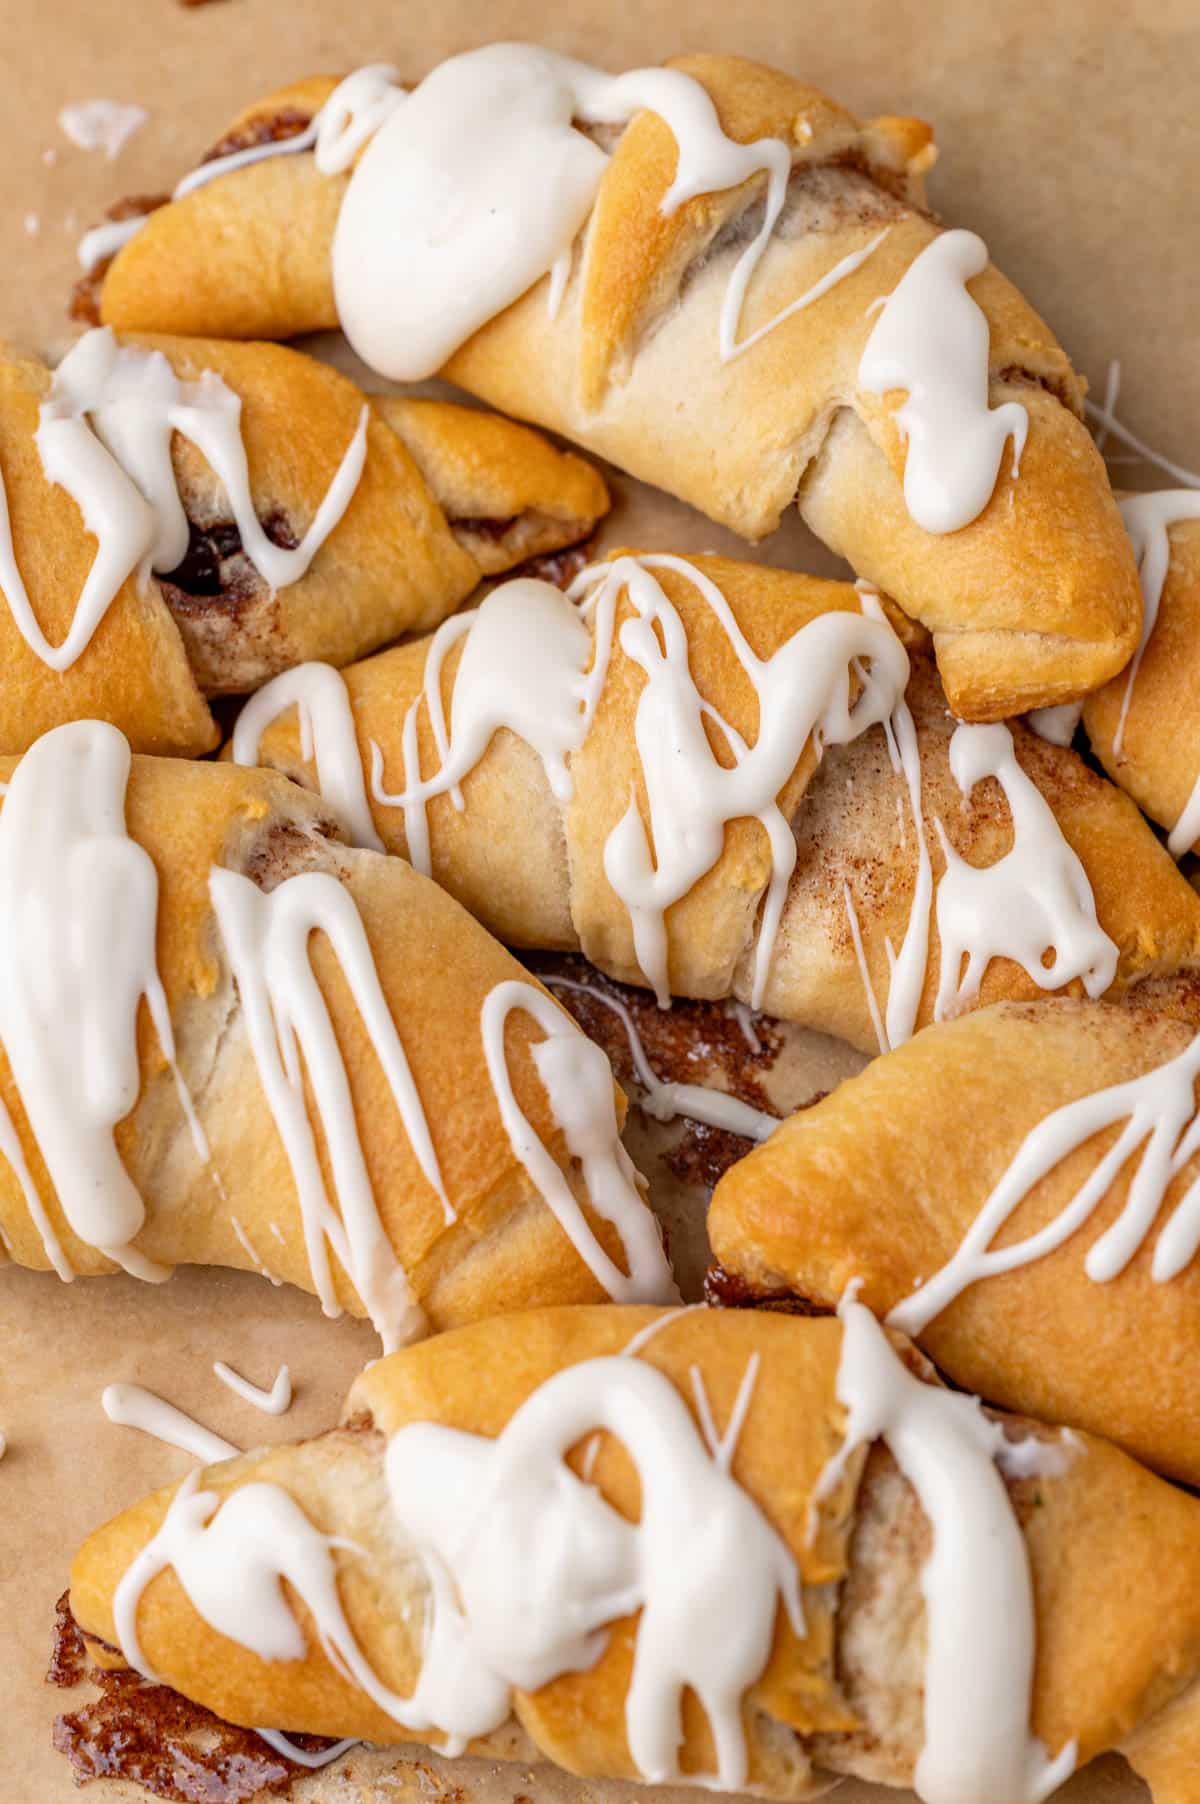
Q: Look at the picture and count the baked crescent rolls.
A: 7